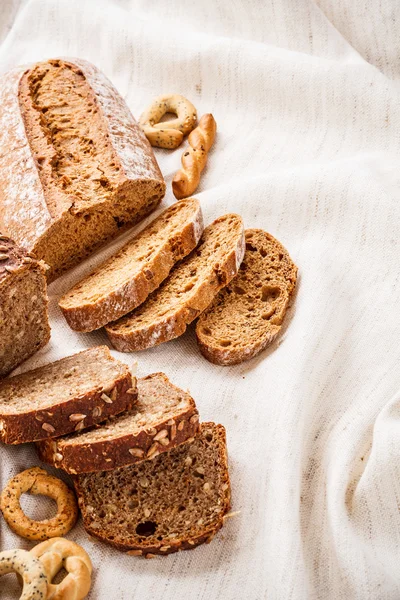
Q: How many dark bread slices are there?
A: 3